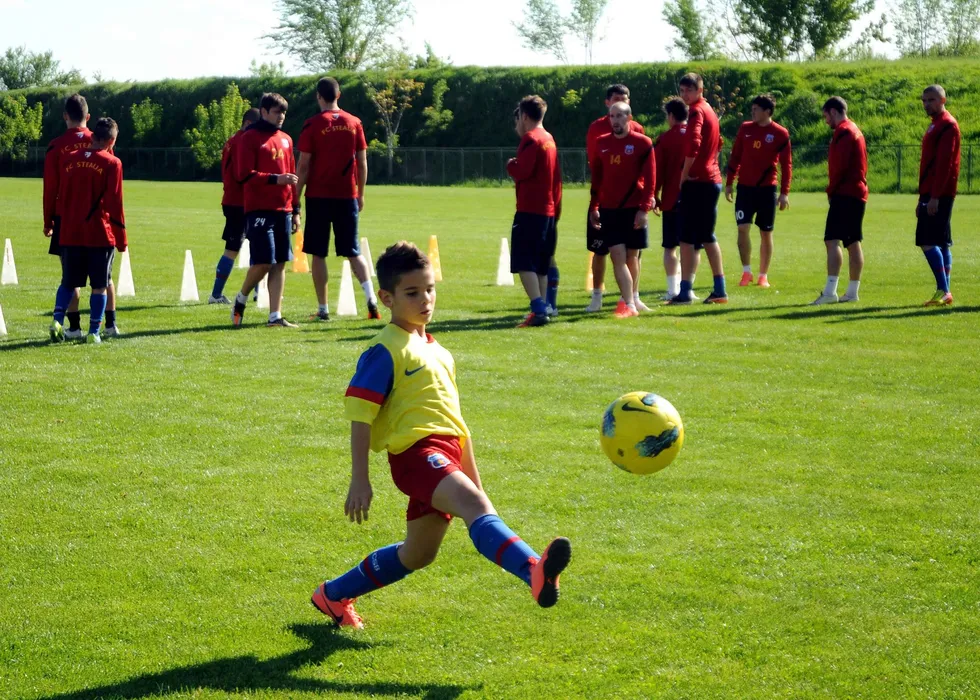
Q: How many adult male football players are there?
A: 14